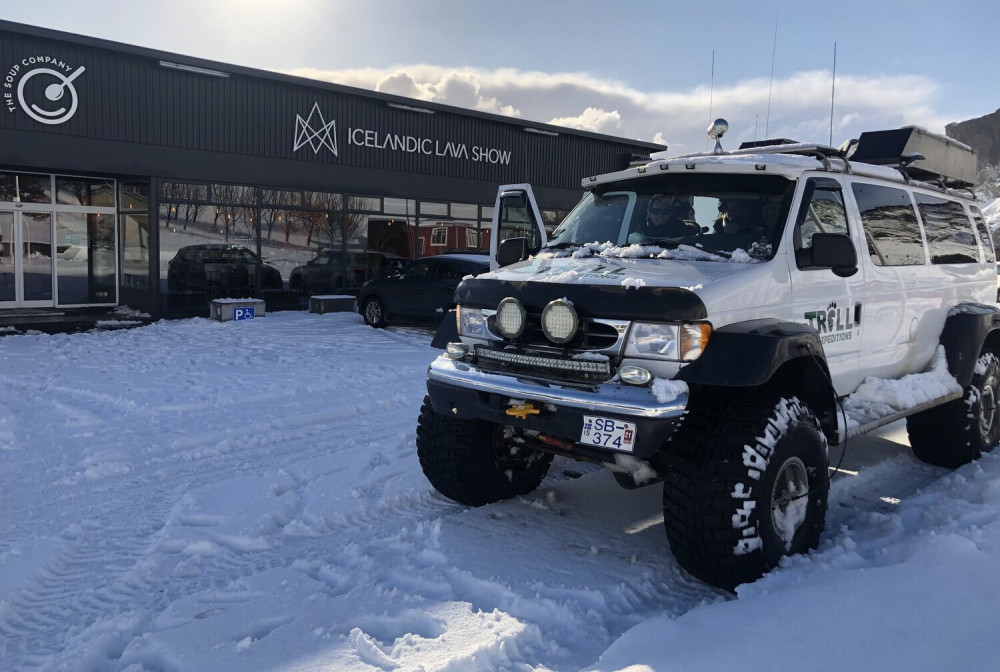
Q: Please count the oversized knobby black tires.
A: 3